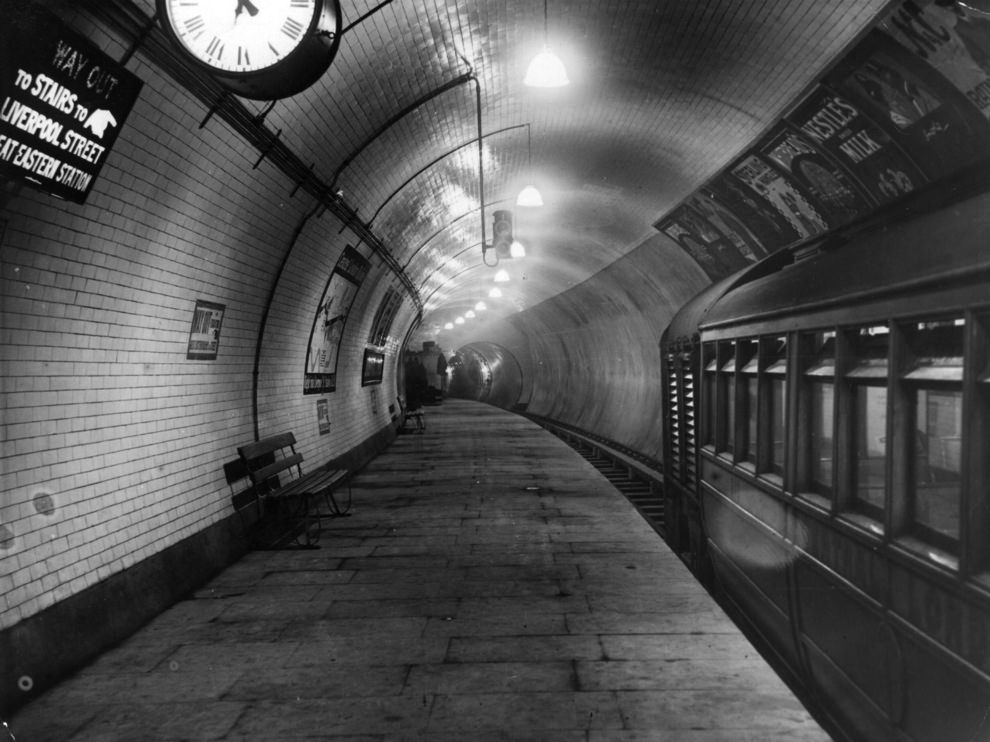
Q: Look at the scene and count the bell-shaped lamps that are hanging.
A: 9